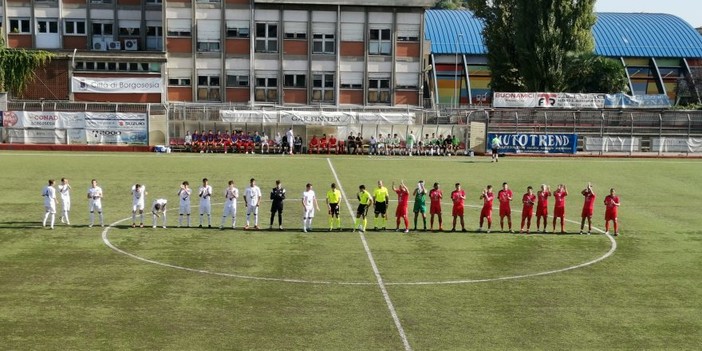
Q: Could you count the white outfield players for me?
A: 10